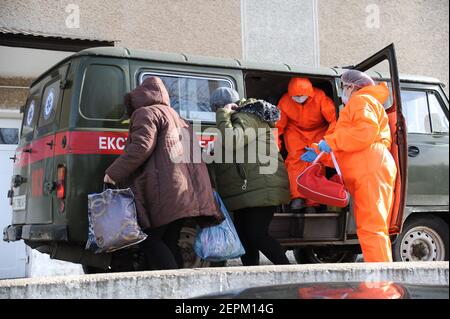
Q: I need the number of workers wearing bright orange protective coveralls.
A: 2